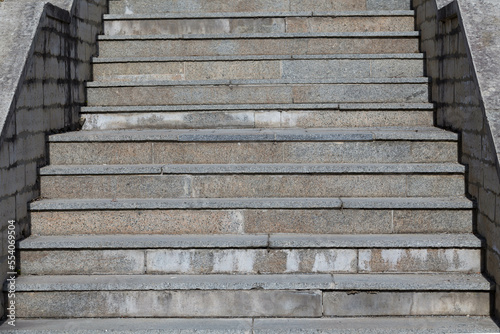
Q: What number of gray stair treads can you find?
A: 11